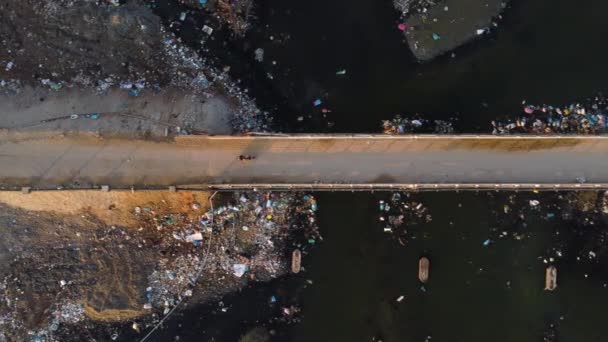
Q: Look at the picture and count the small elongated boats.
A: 3